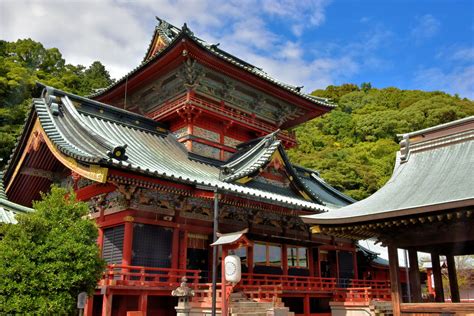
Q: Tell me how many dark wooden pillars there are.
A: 4